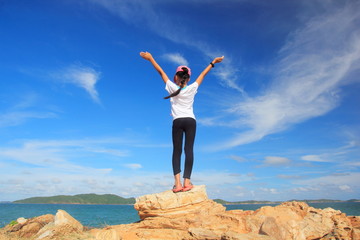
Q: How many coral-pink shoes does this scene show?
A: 2